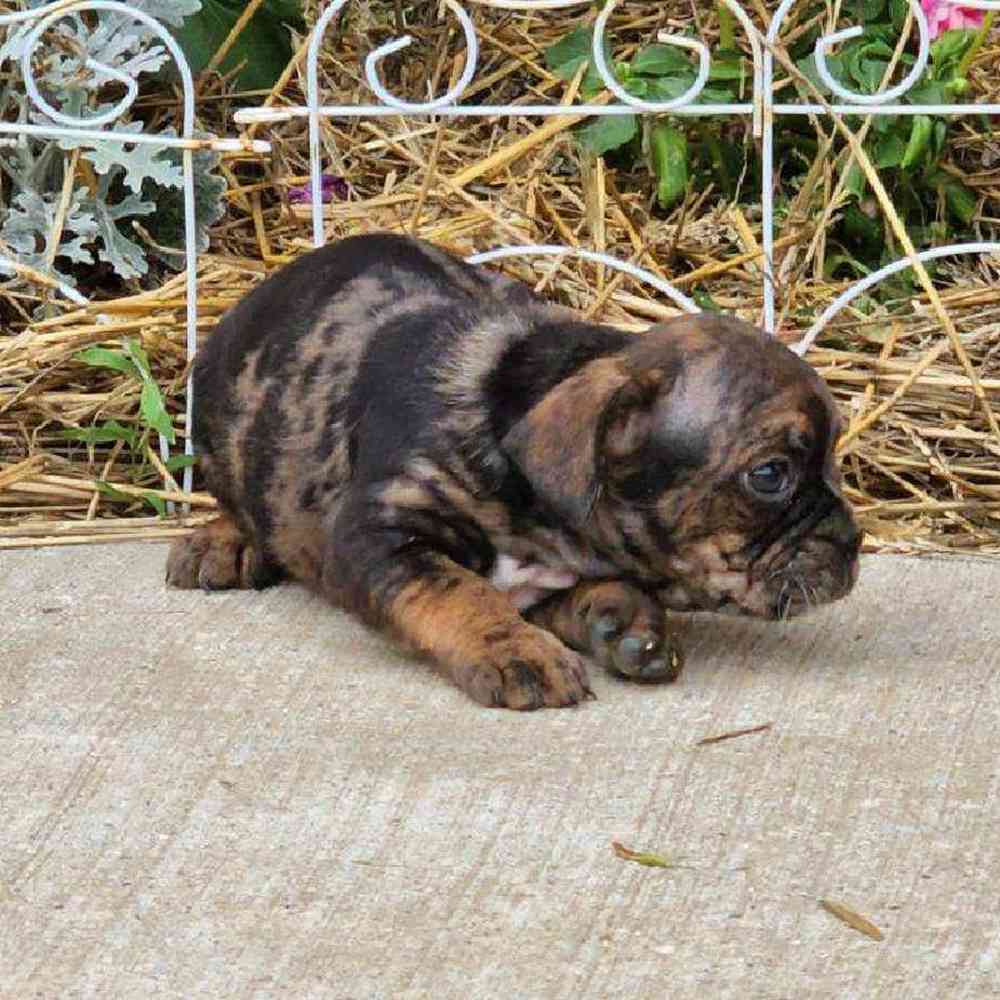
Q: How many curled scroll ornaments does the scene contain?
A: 4